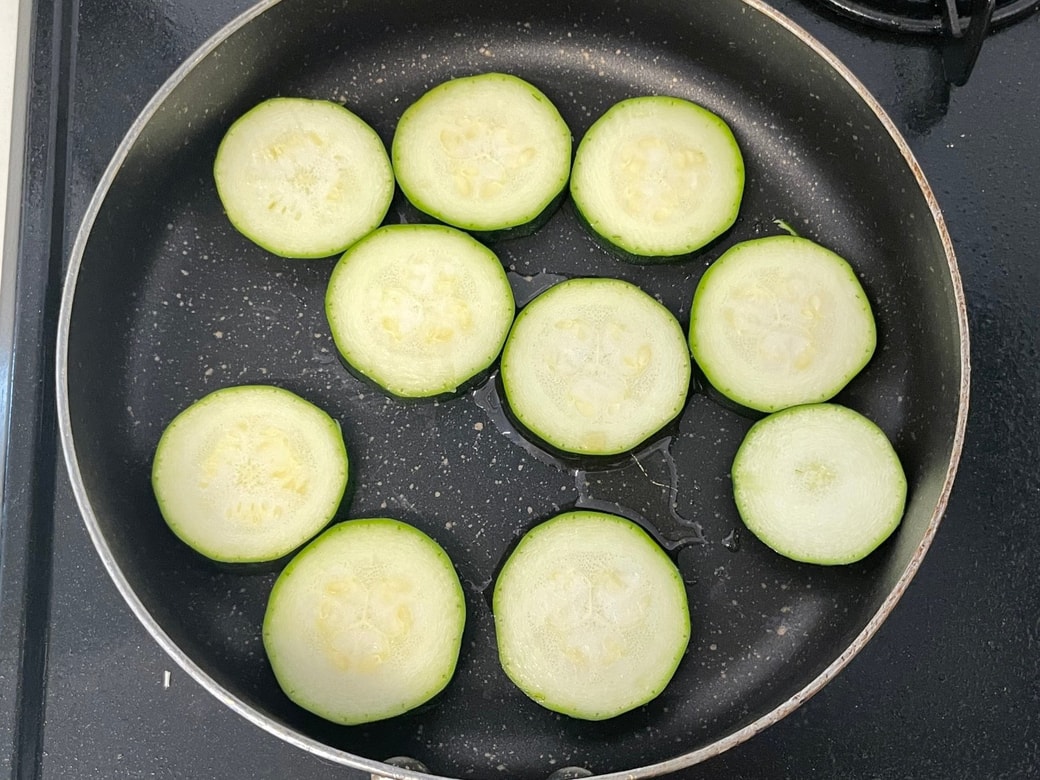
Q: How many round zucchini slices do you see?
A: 10